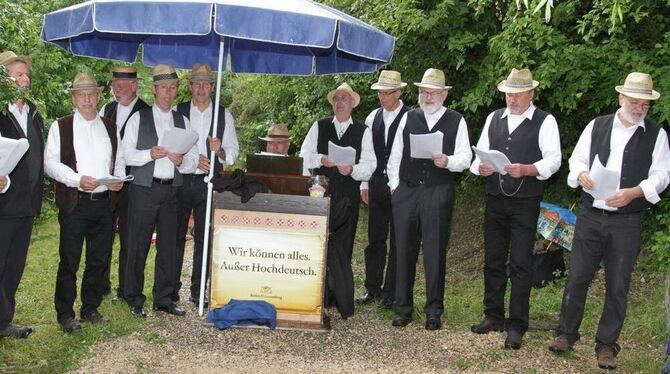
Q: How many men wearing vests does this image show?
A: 10